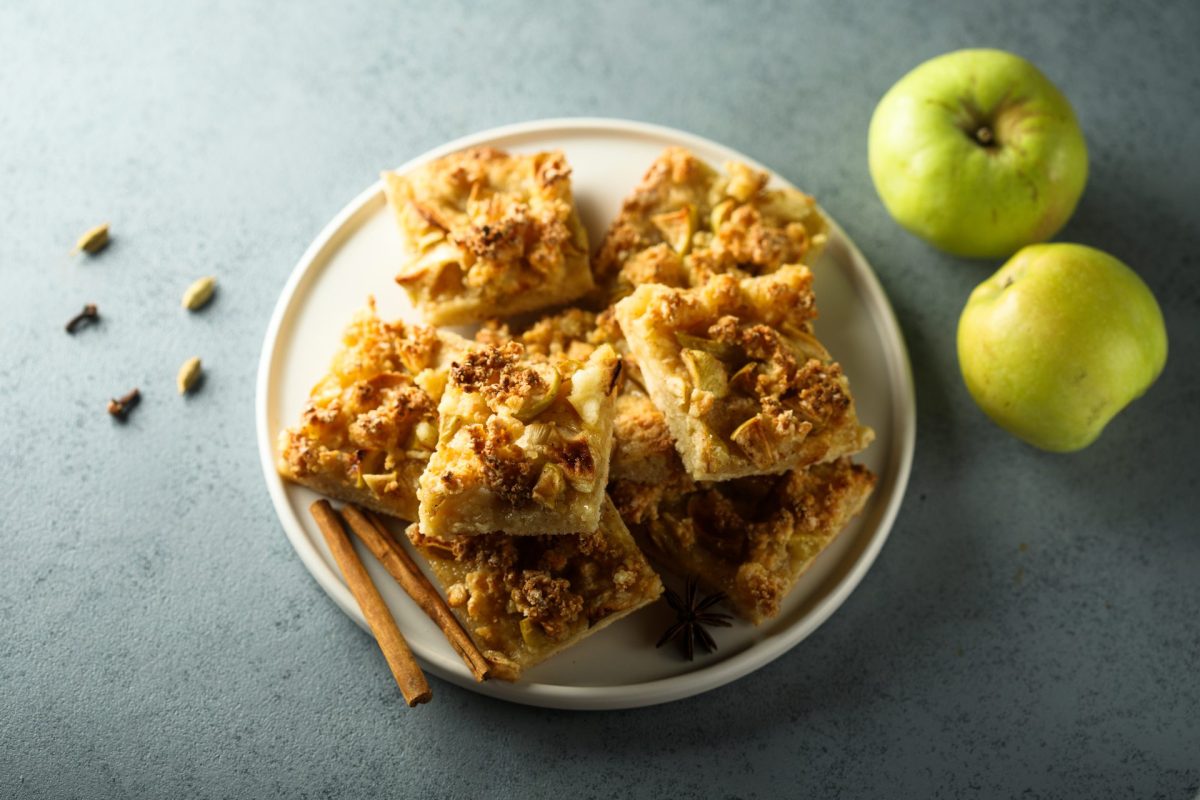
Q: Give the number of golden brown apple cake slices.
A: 8